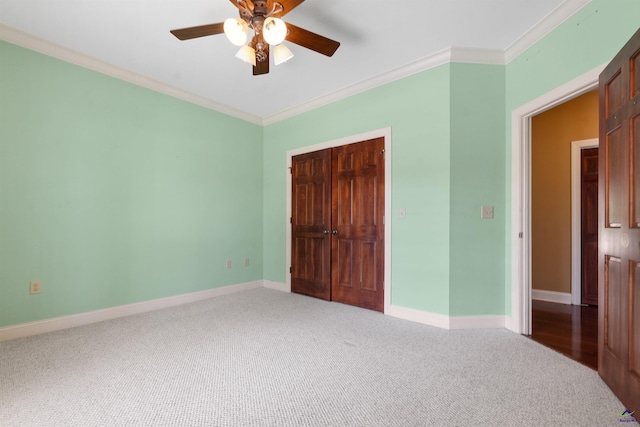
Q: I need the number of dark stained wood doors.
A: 4